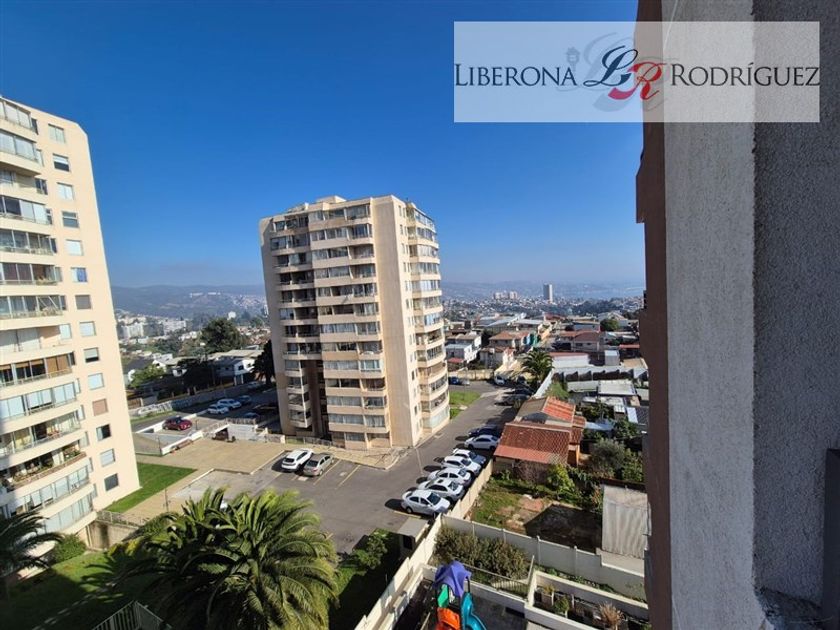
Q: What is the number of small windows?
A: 14